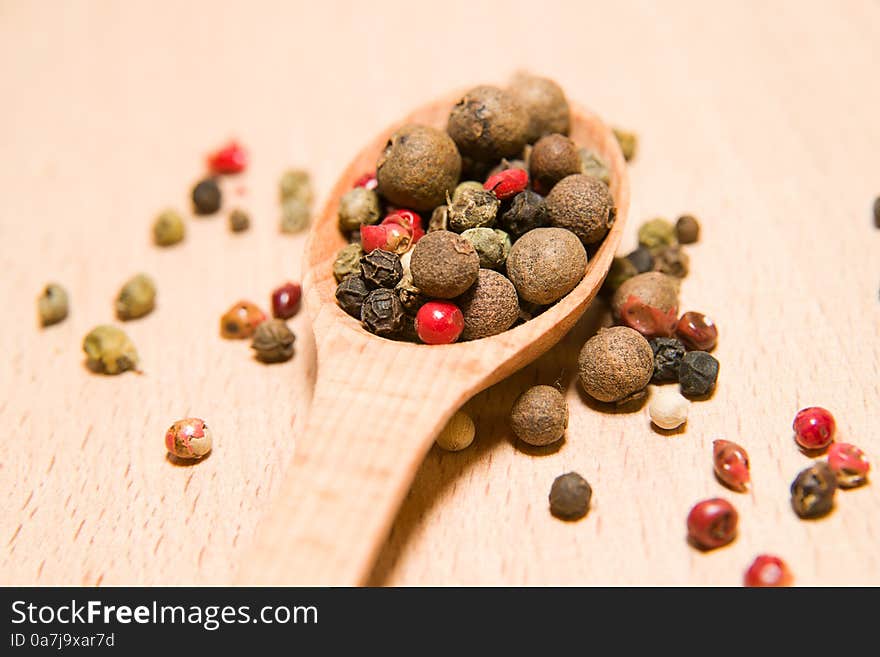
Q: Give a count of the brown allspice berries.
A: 11